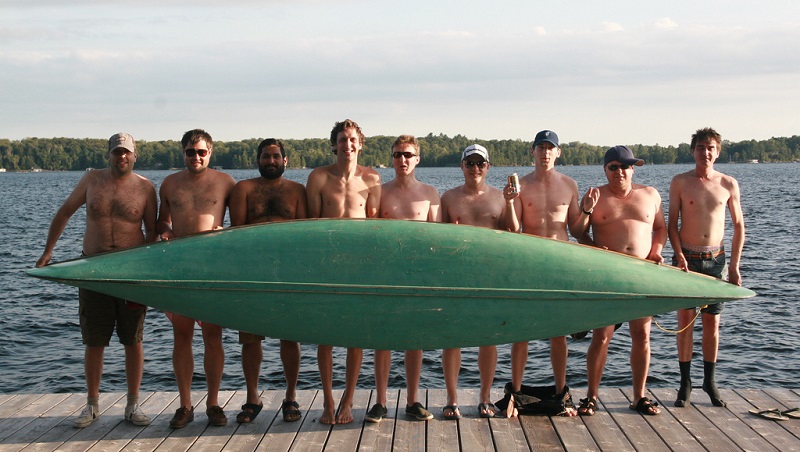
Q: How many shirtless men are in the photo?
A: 9